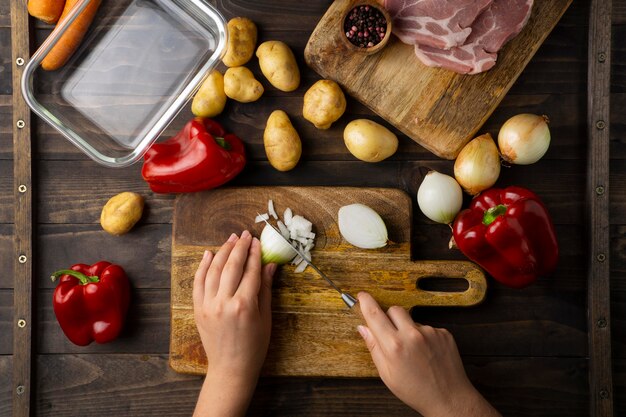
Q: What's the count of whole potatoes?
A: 8